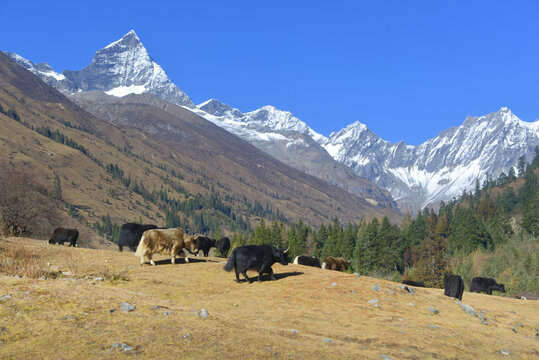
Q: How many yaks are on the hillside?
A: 11